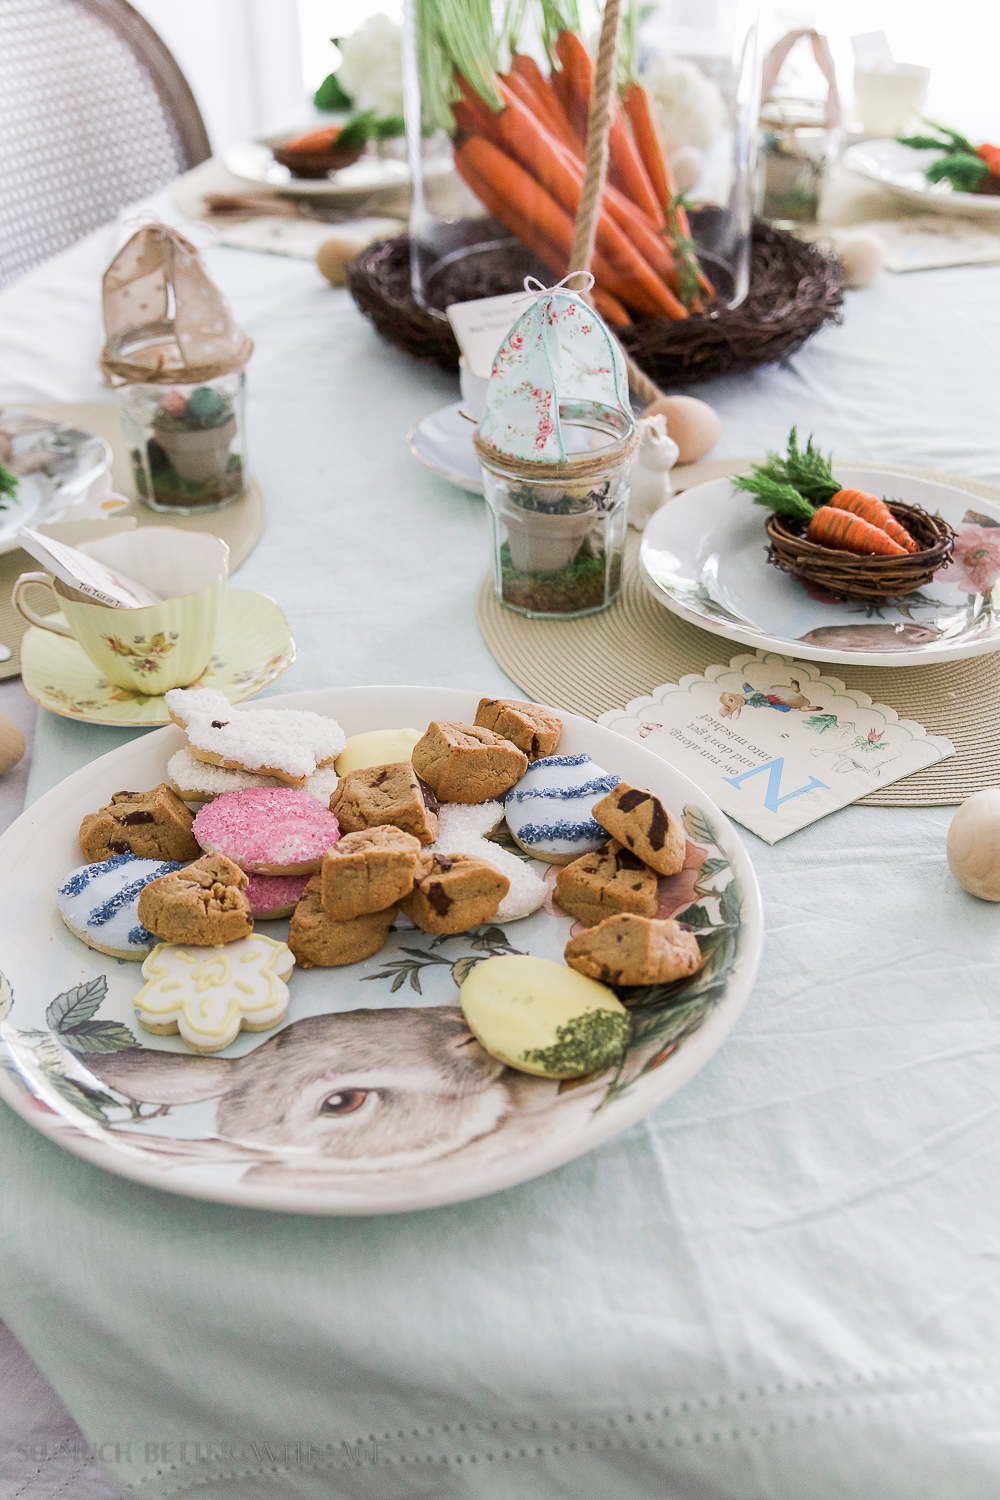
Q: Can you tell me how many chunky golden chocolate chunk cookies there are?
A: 11